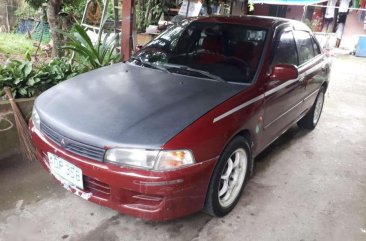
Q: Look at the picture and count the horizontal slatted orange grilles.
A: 0